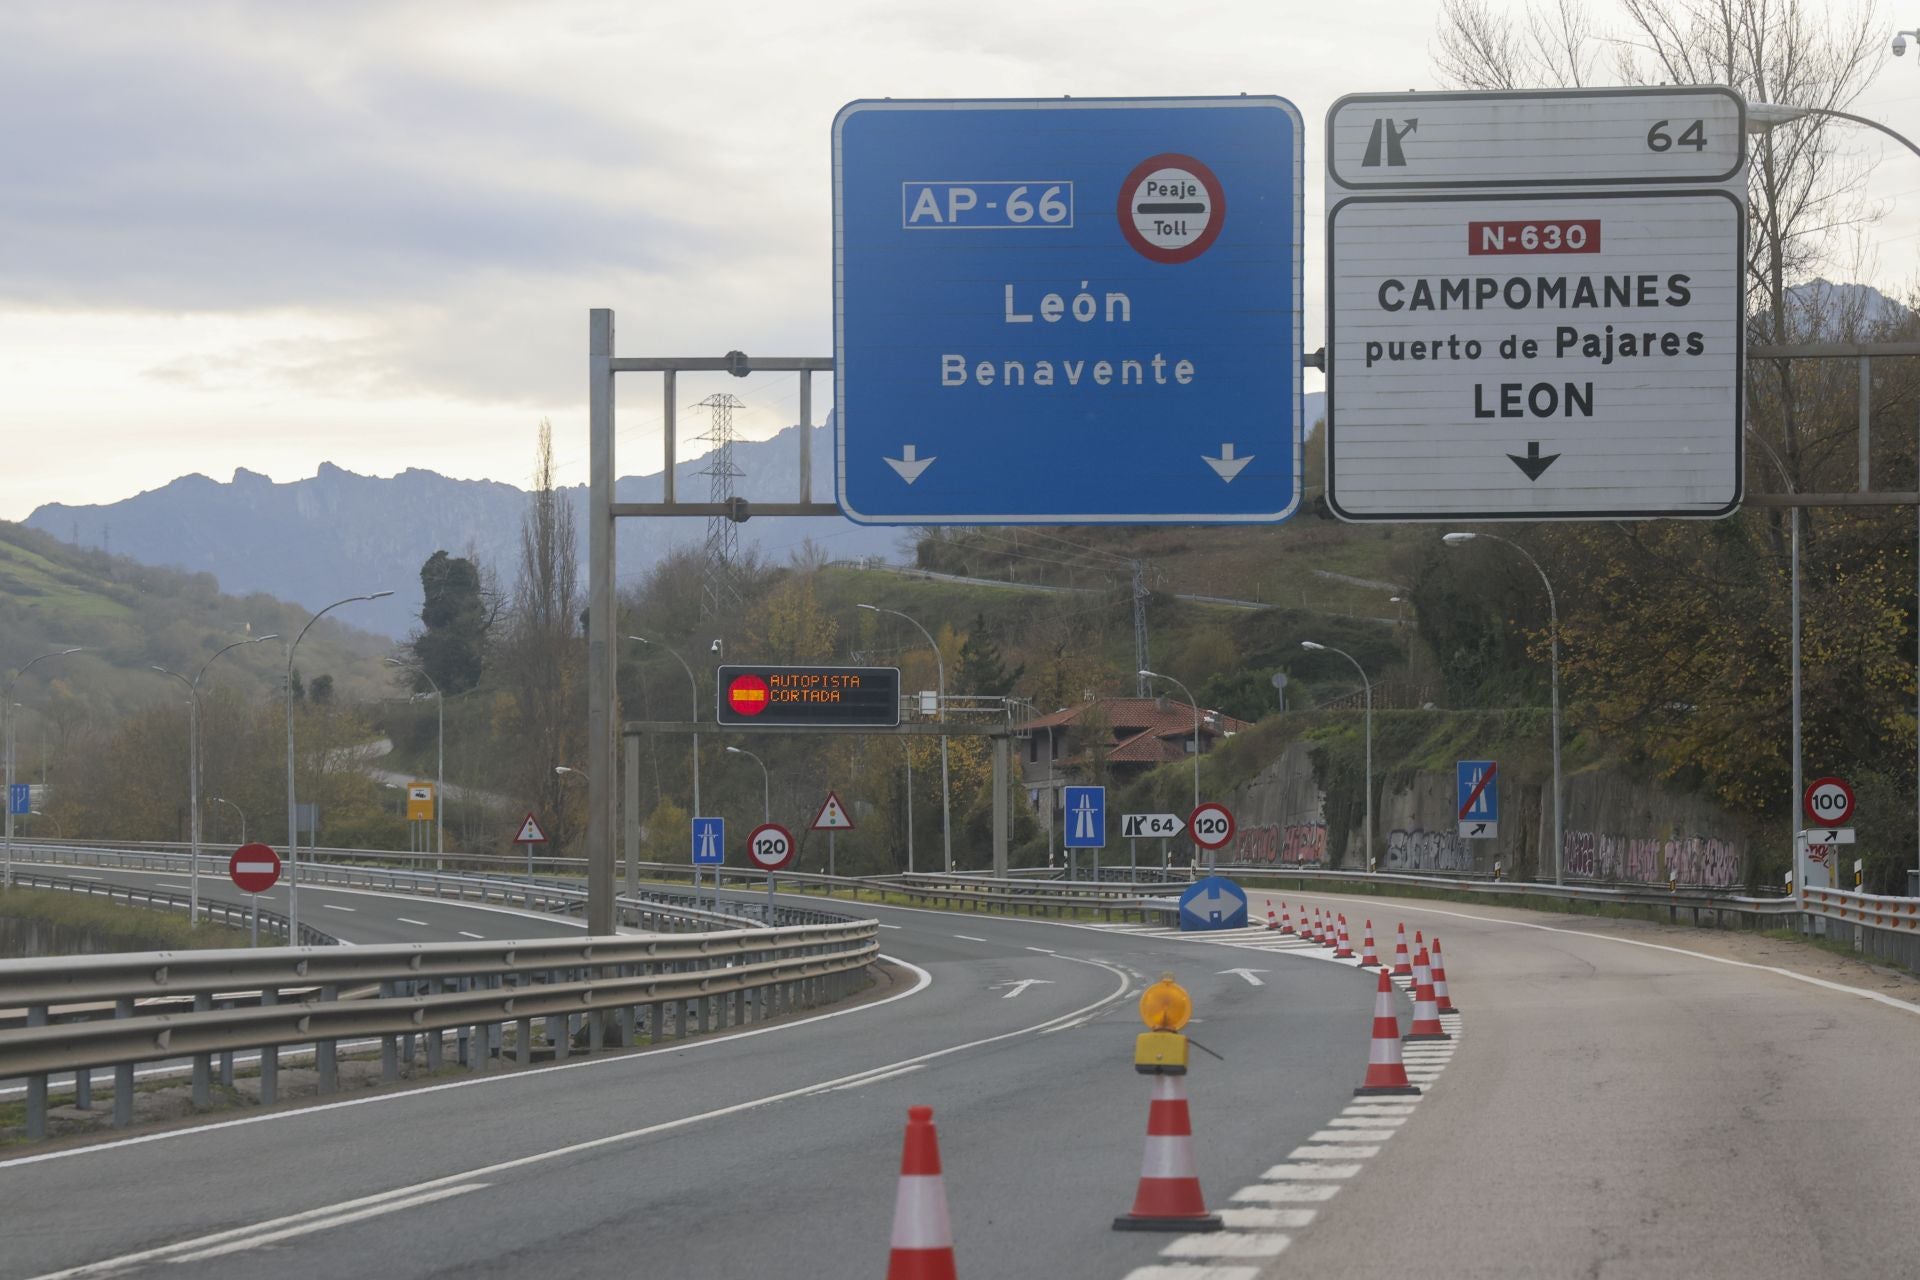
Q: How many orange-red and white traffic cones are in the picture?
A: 15